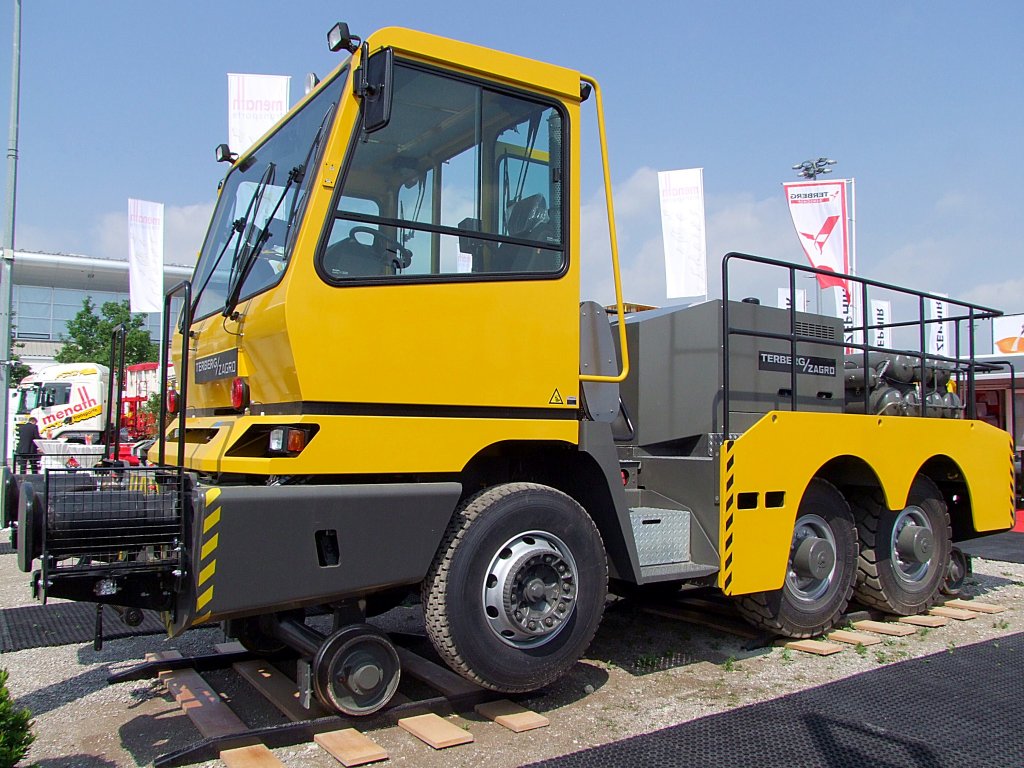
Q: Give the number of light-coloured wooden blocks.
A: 10